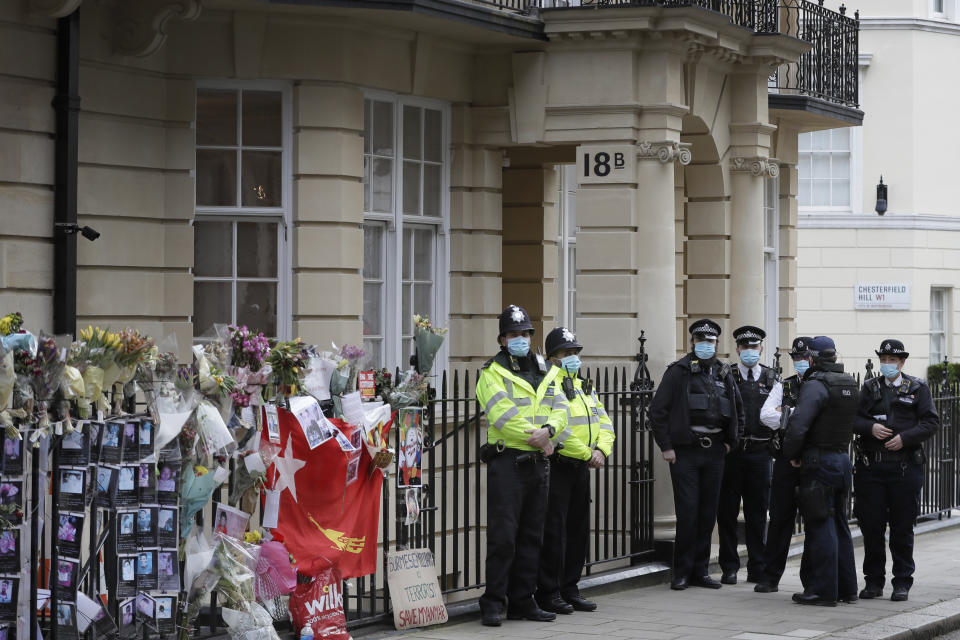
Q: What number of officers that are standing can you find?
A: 7